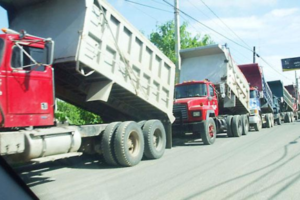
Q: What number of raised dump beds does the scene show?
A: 5